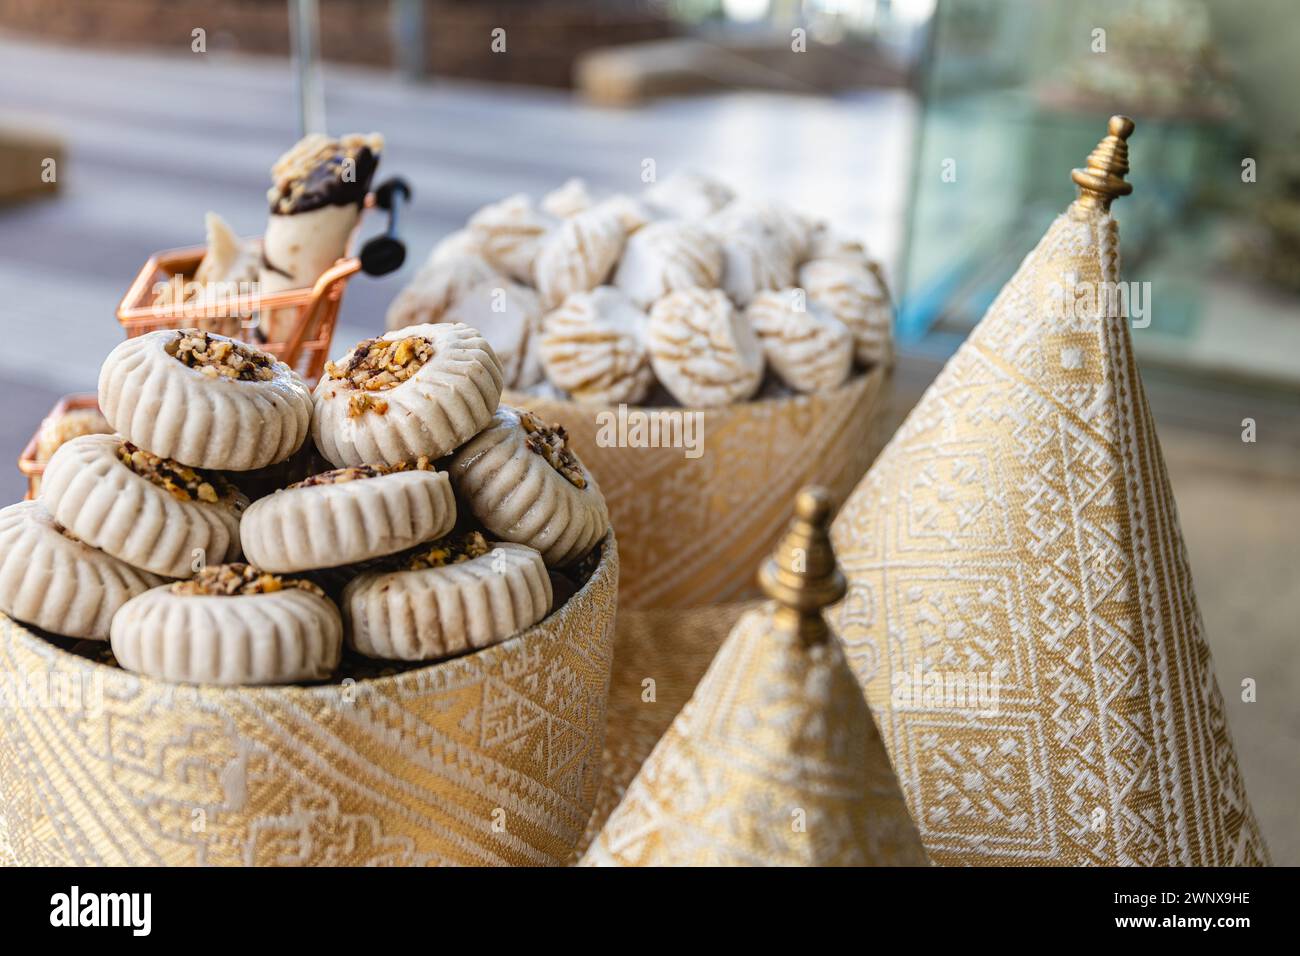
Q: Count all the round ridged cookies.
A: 8